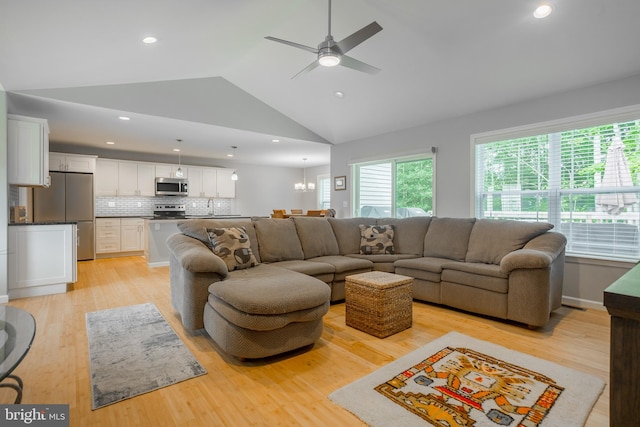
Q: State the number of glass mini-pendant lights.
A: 2